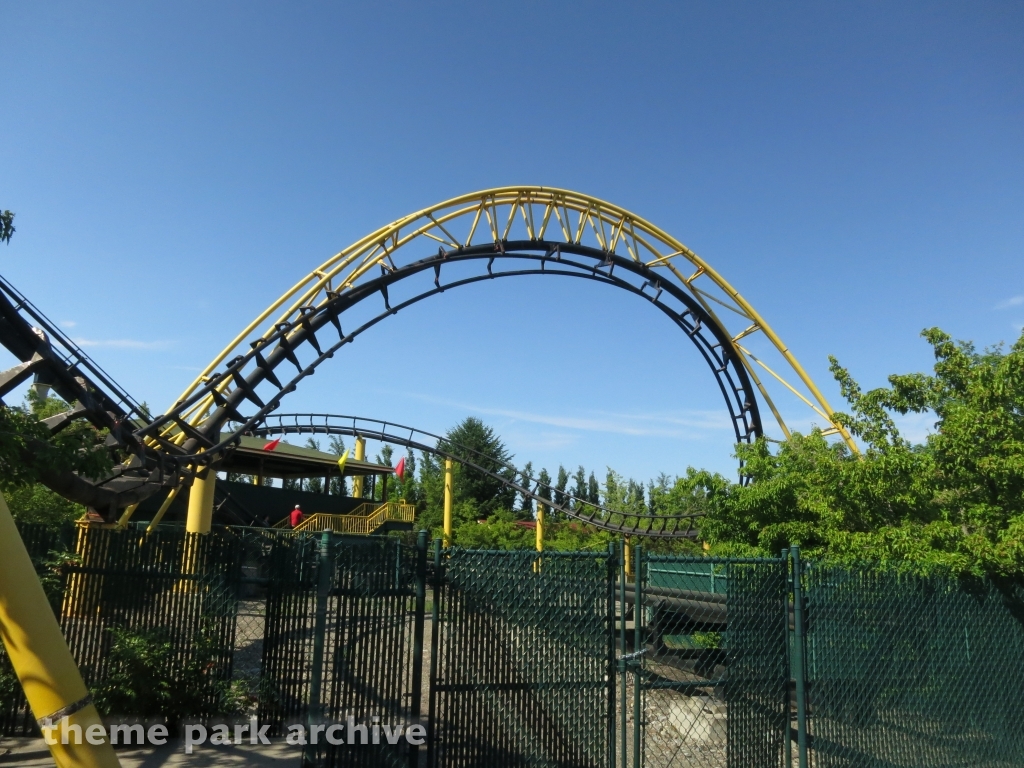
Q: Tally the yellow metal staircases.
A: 1